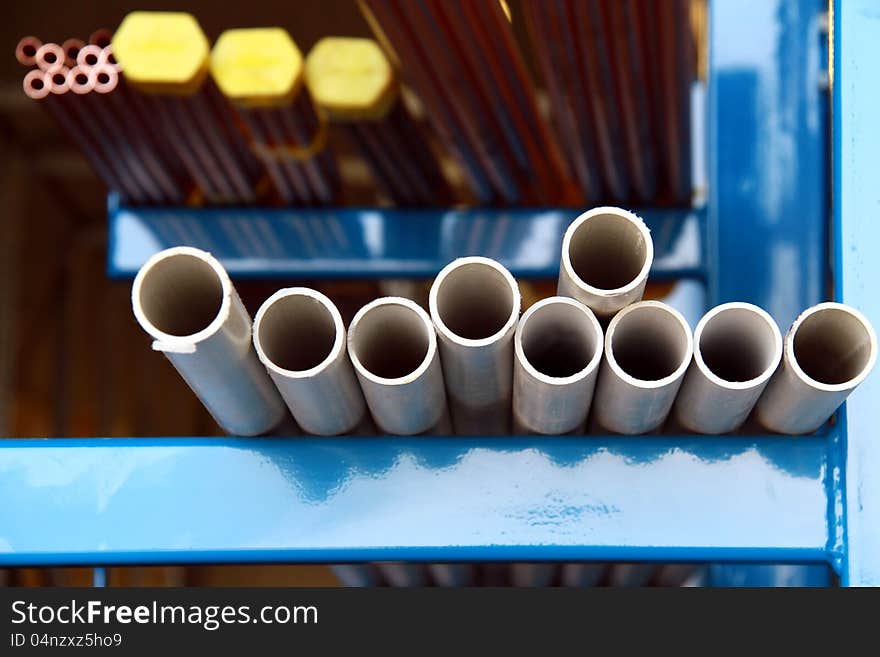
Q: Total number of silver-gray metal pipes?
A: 9